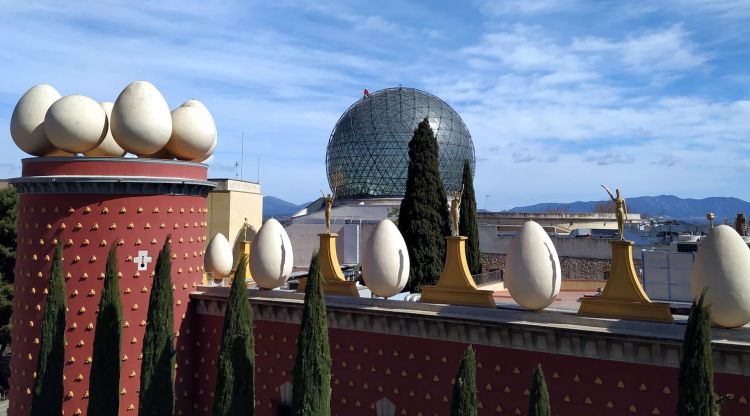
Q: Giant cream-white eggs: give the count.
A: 11